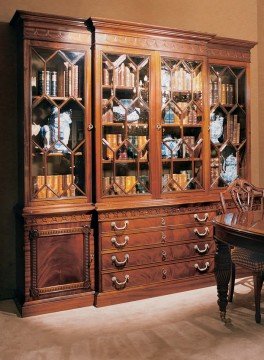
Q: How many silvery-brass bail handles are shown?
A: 8